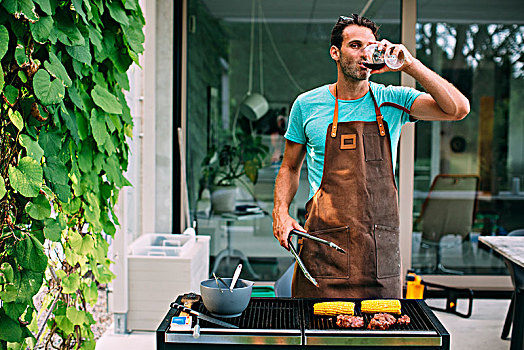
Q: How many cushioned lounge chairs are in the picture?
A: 1